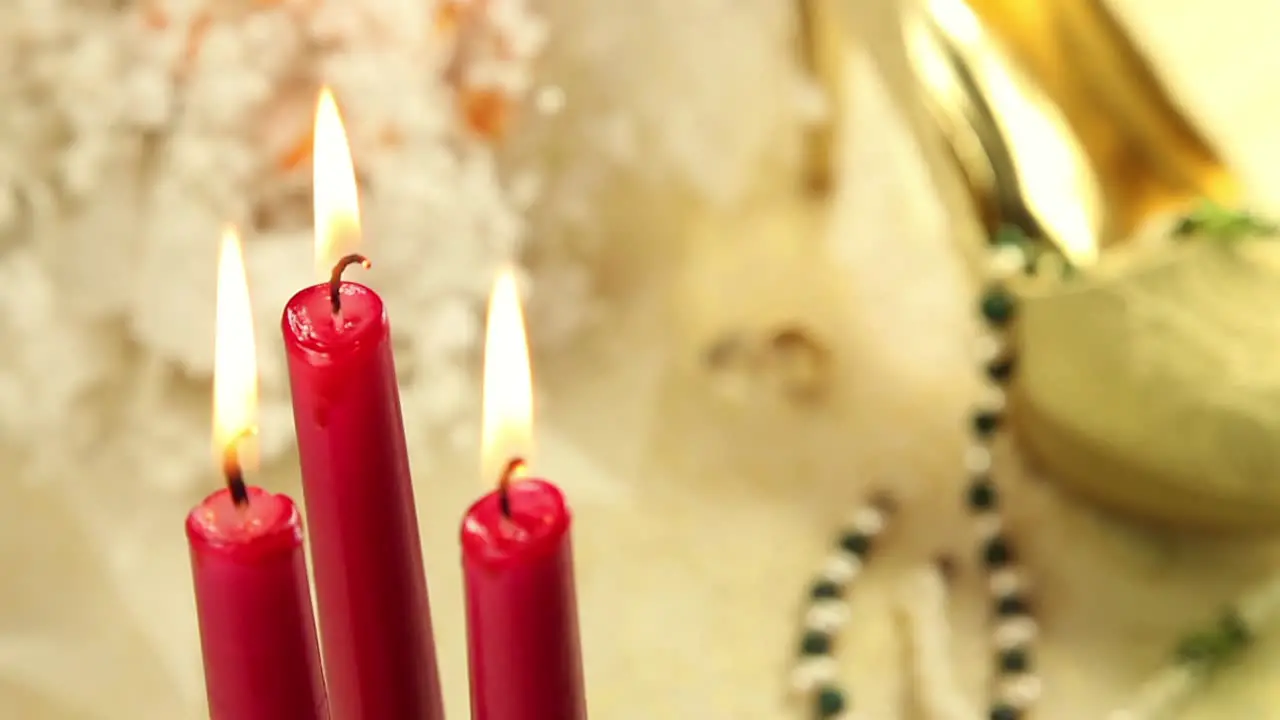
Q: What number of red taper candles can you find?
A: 3